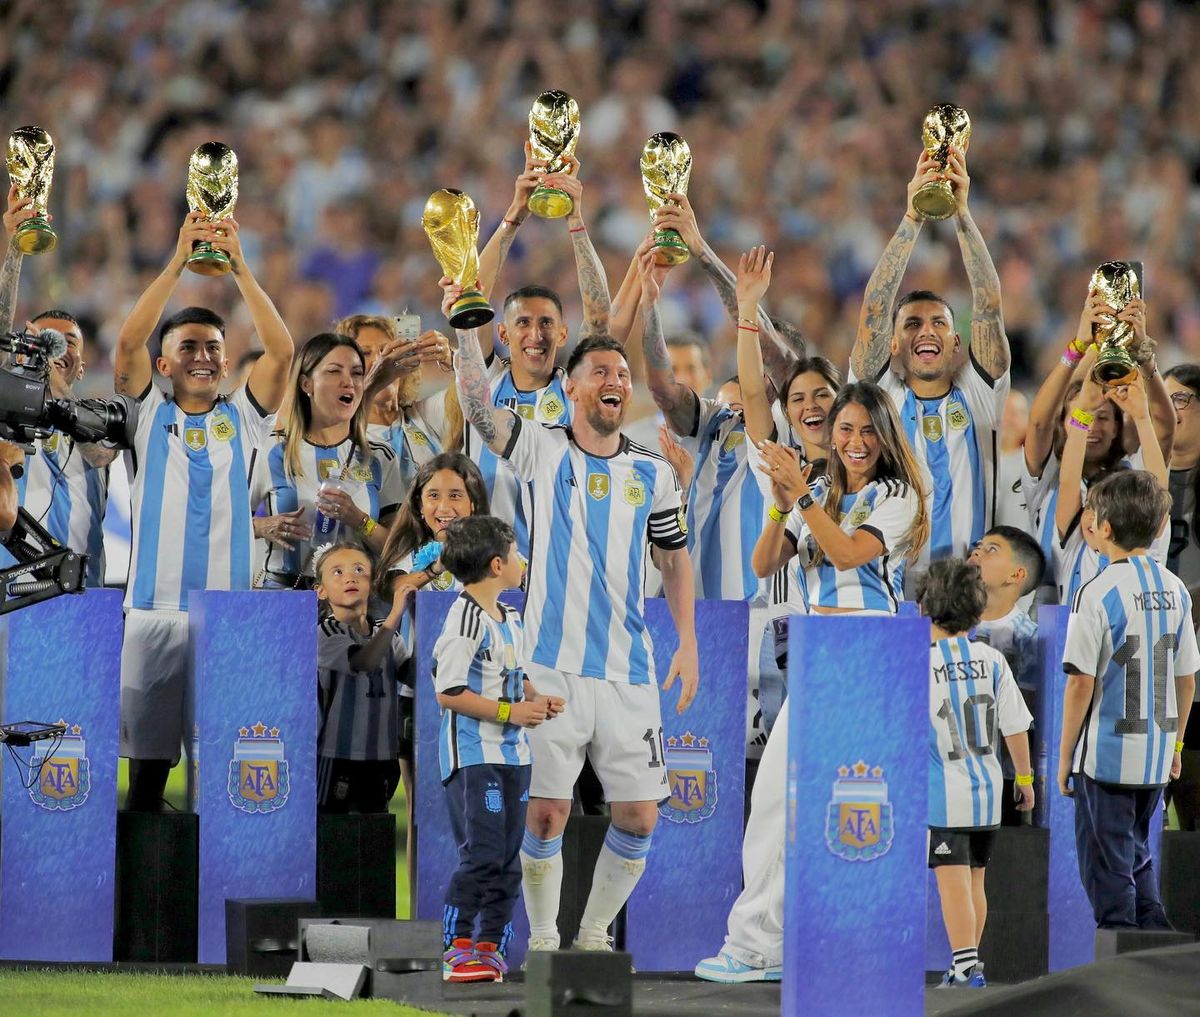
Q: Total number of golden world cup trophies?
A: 7